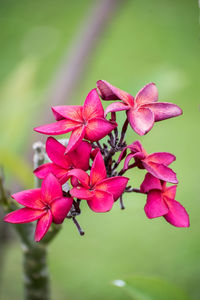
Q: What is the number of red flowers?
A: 7